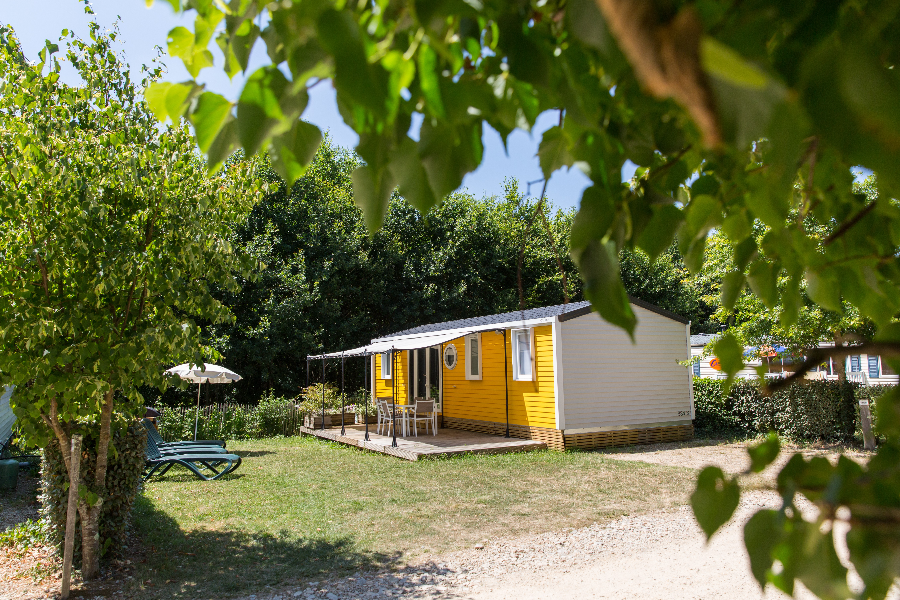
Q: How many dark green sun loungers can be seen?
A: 2